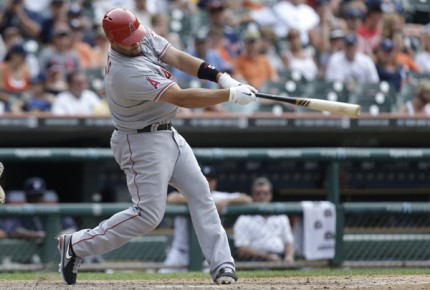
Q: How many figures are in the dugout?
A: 3